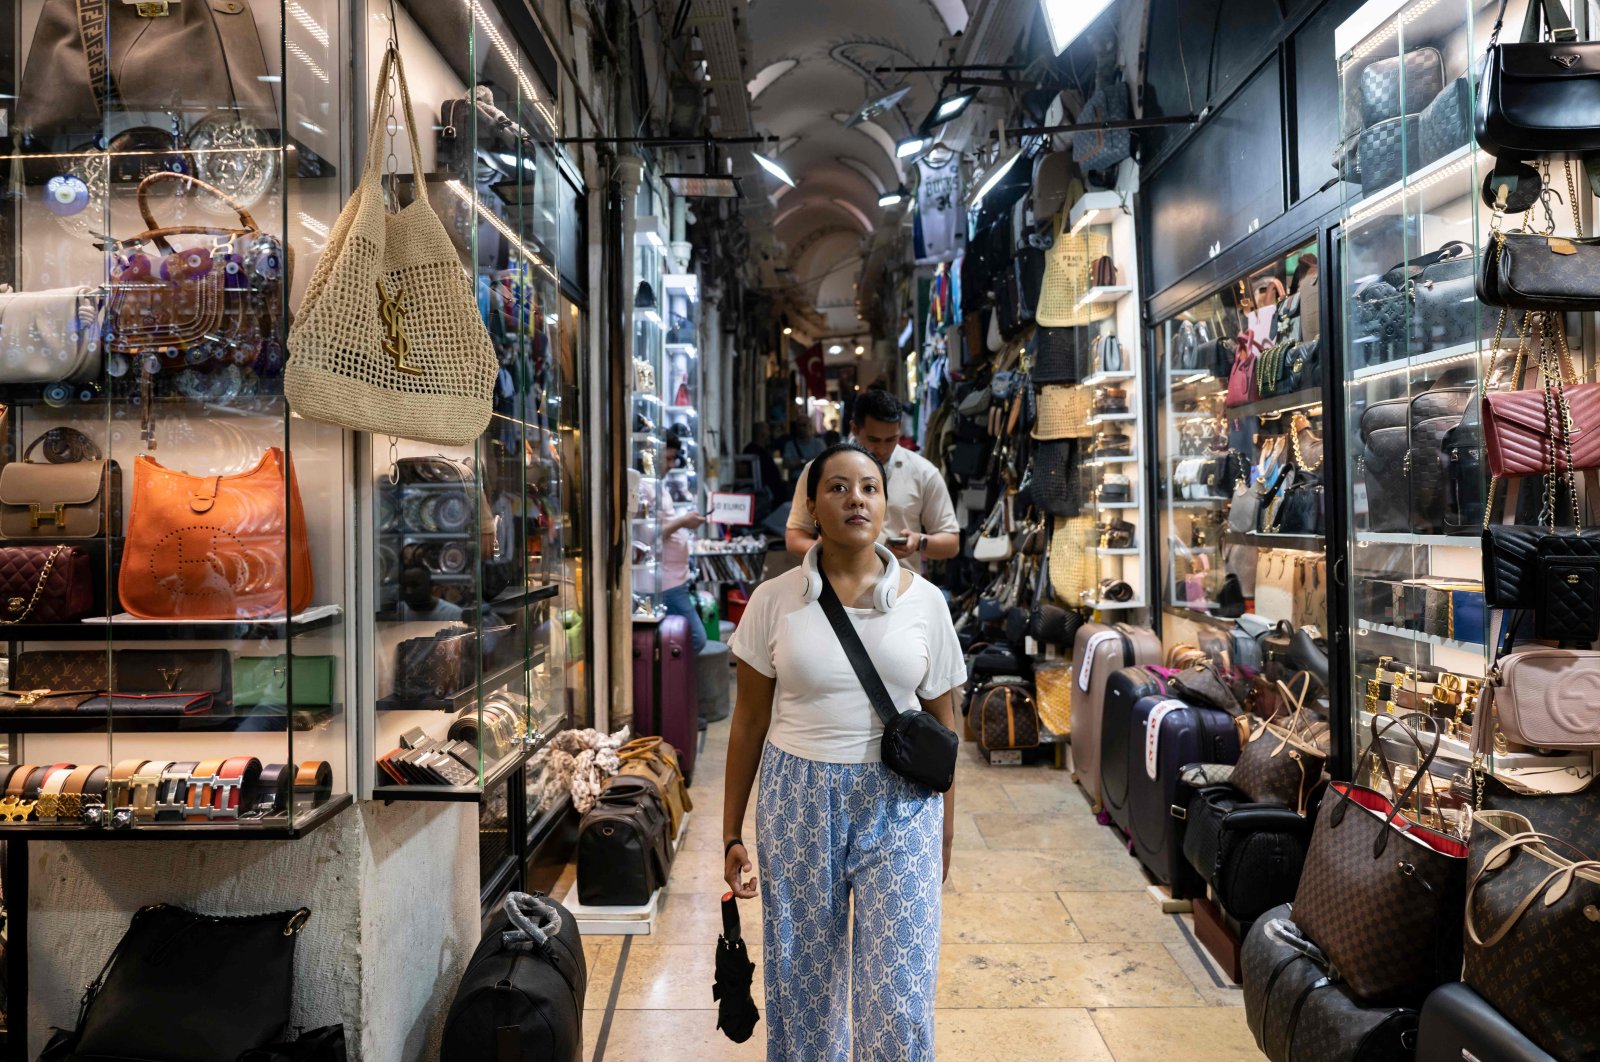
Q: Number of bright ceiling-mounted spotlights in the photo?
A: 6